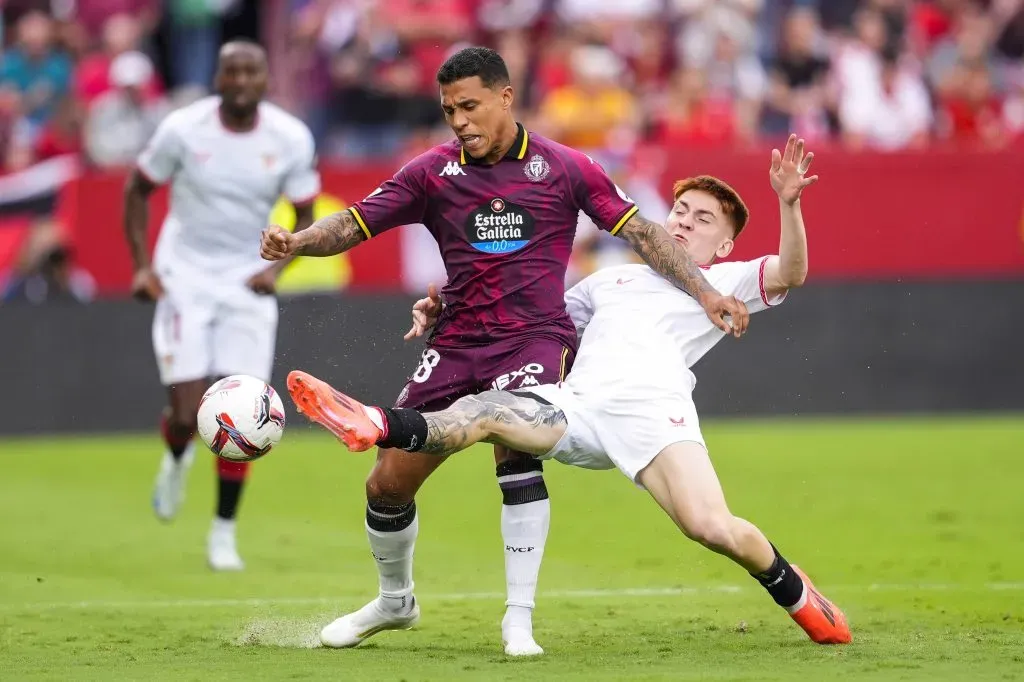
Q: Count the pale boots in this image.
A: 4